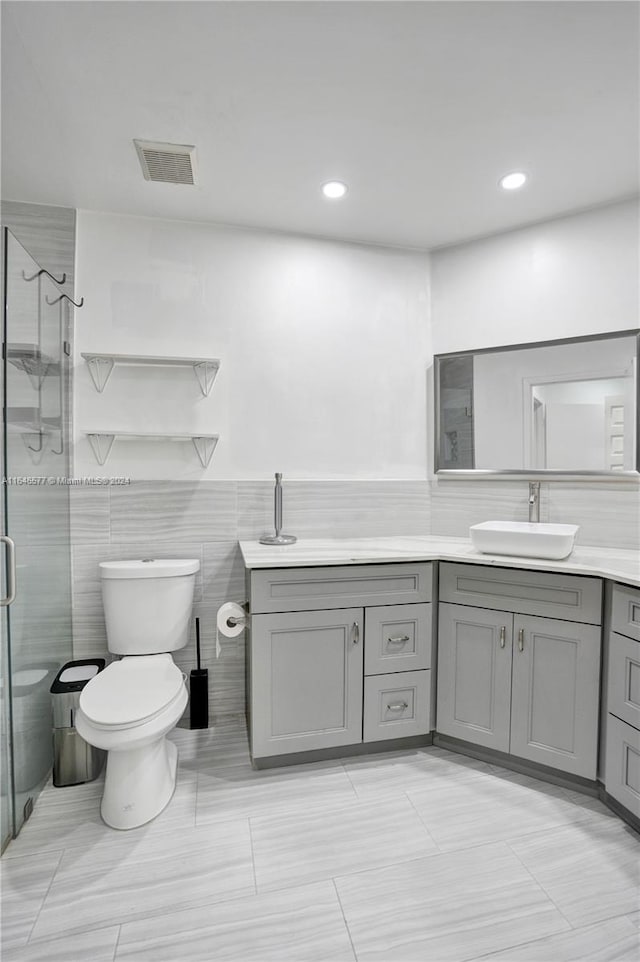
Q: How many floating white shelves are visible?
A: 2